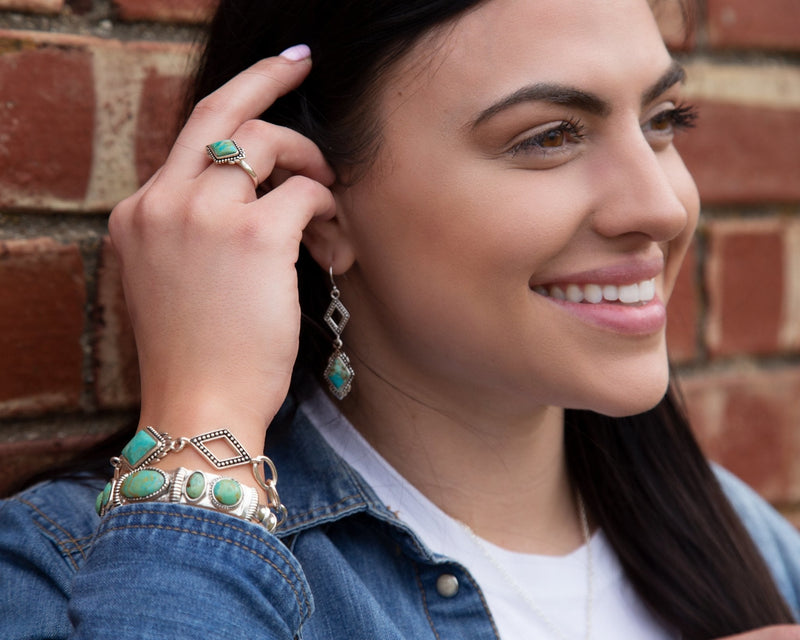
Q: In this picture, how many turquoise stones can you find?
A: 8